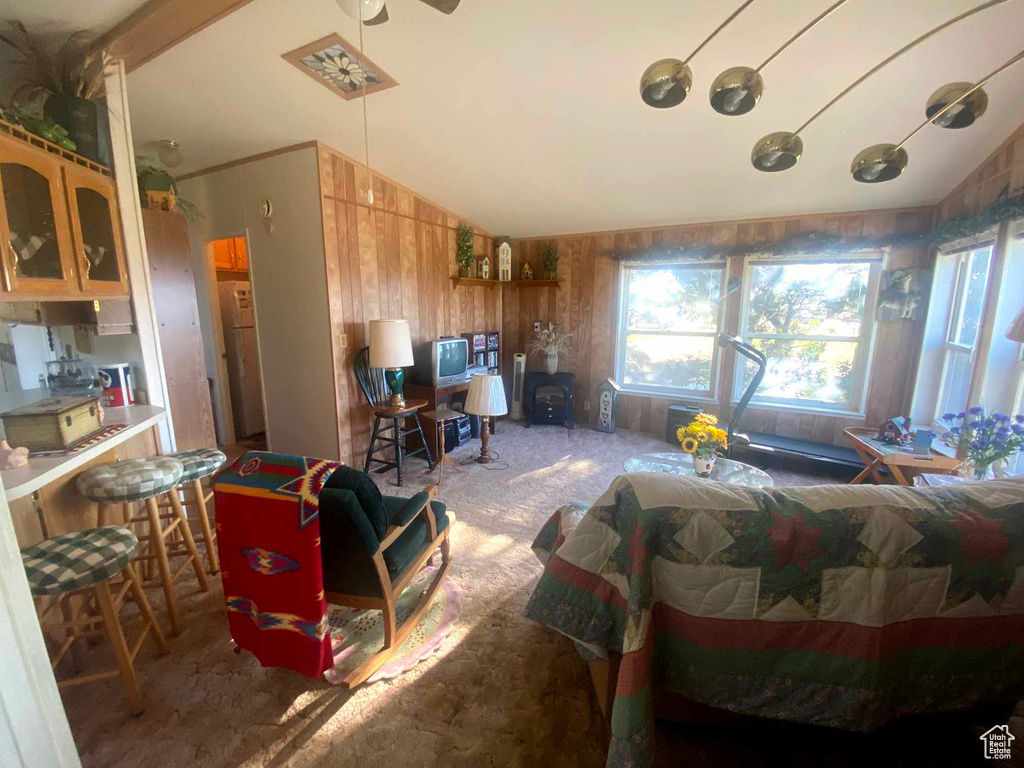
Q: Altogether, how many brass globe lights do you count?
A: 5